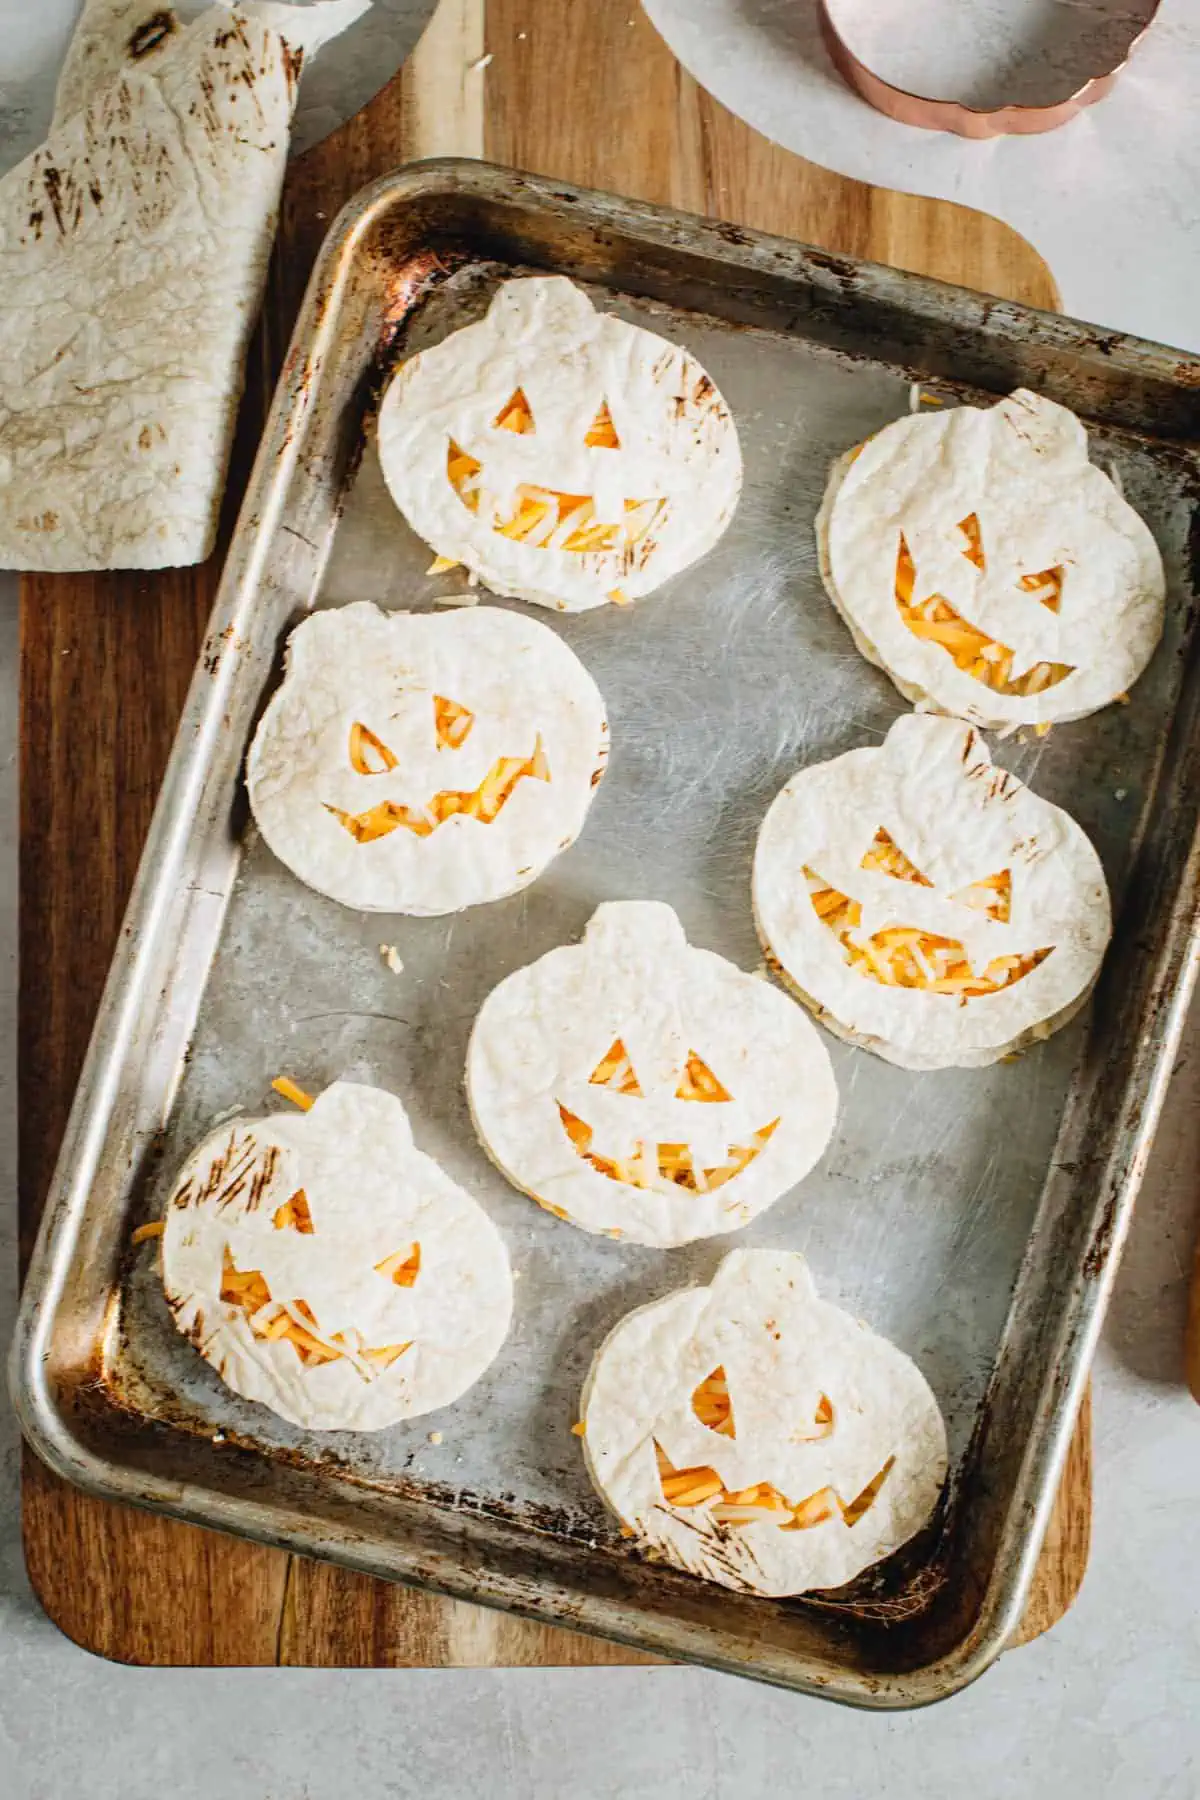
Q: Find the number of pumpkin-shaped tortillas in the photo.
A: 7